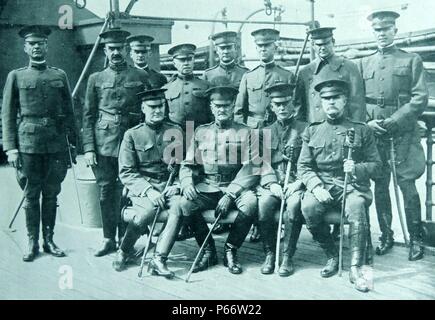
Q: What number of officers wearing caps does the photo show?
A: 12